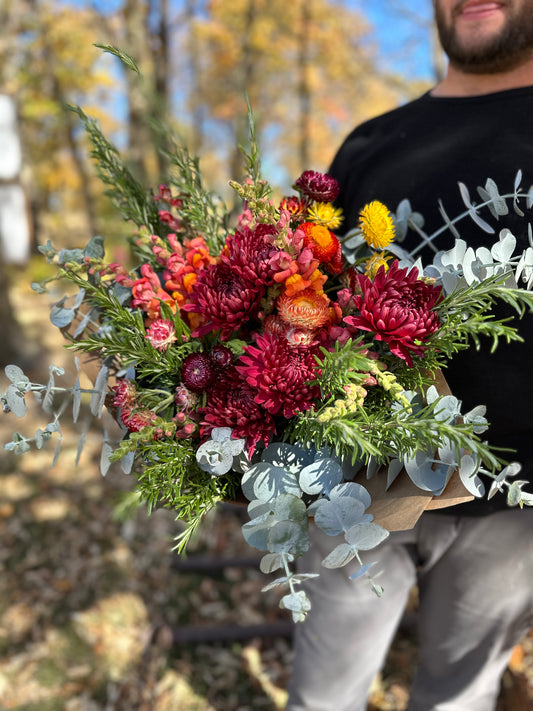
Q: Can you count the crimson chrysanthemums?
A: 5